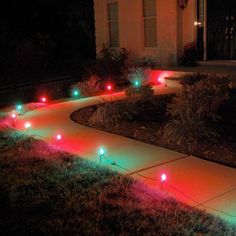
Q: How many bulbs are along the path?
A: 11